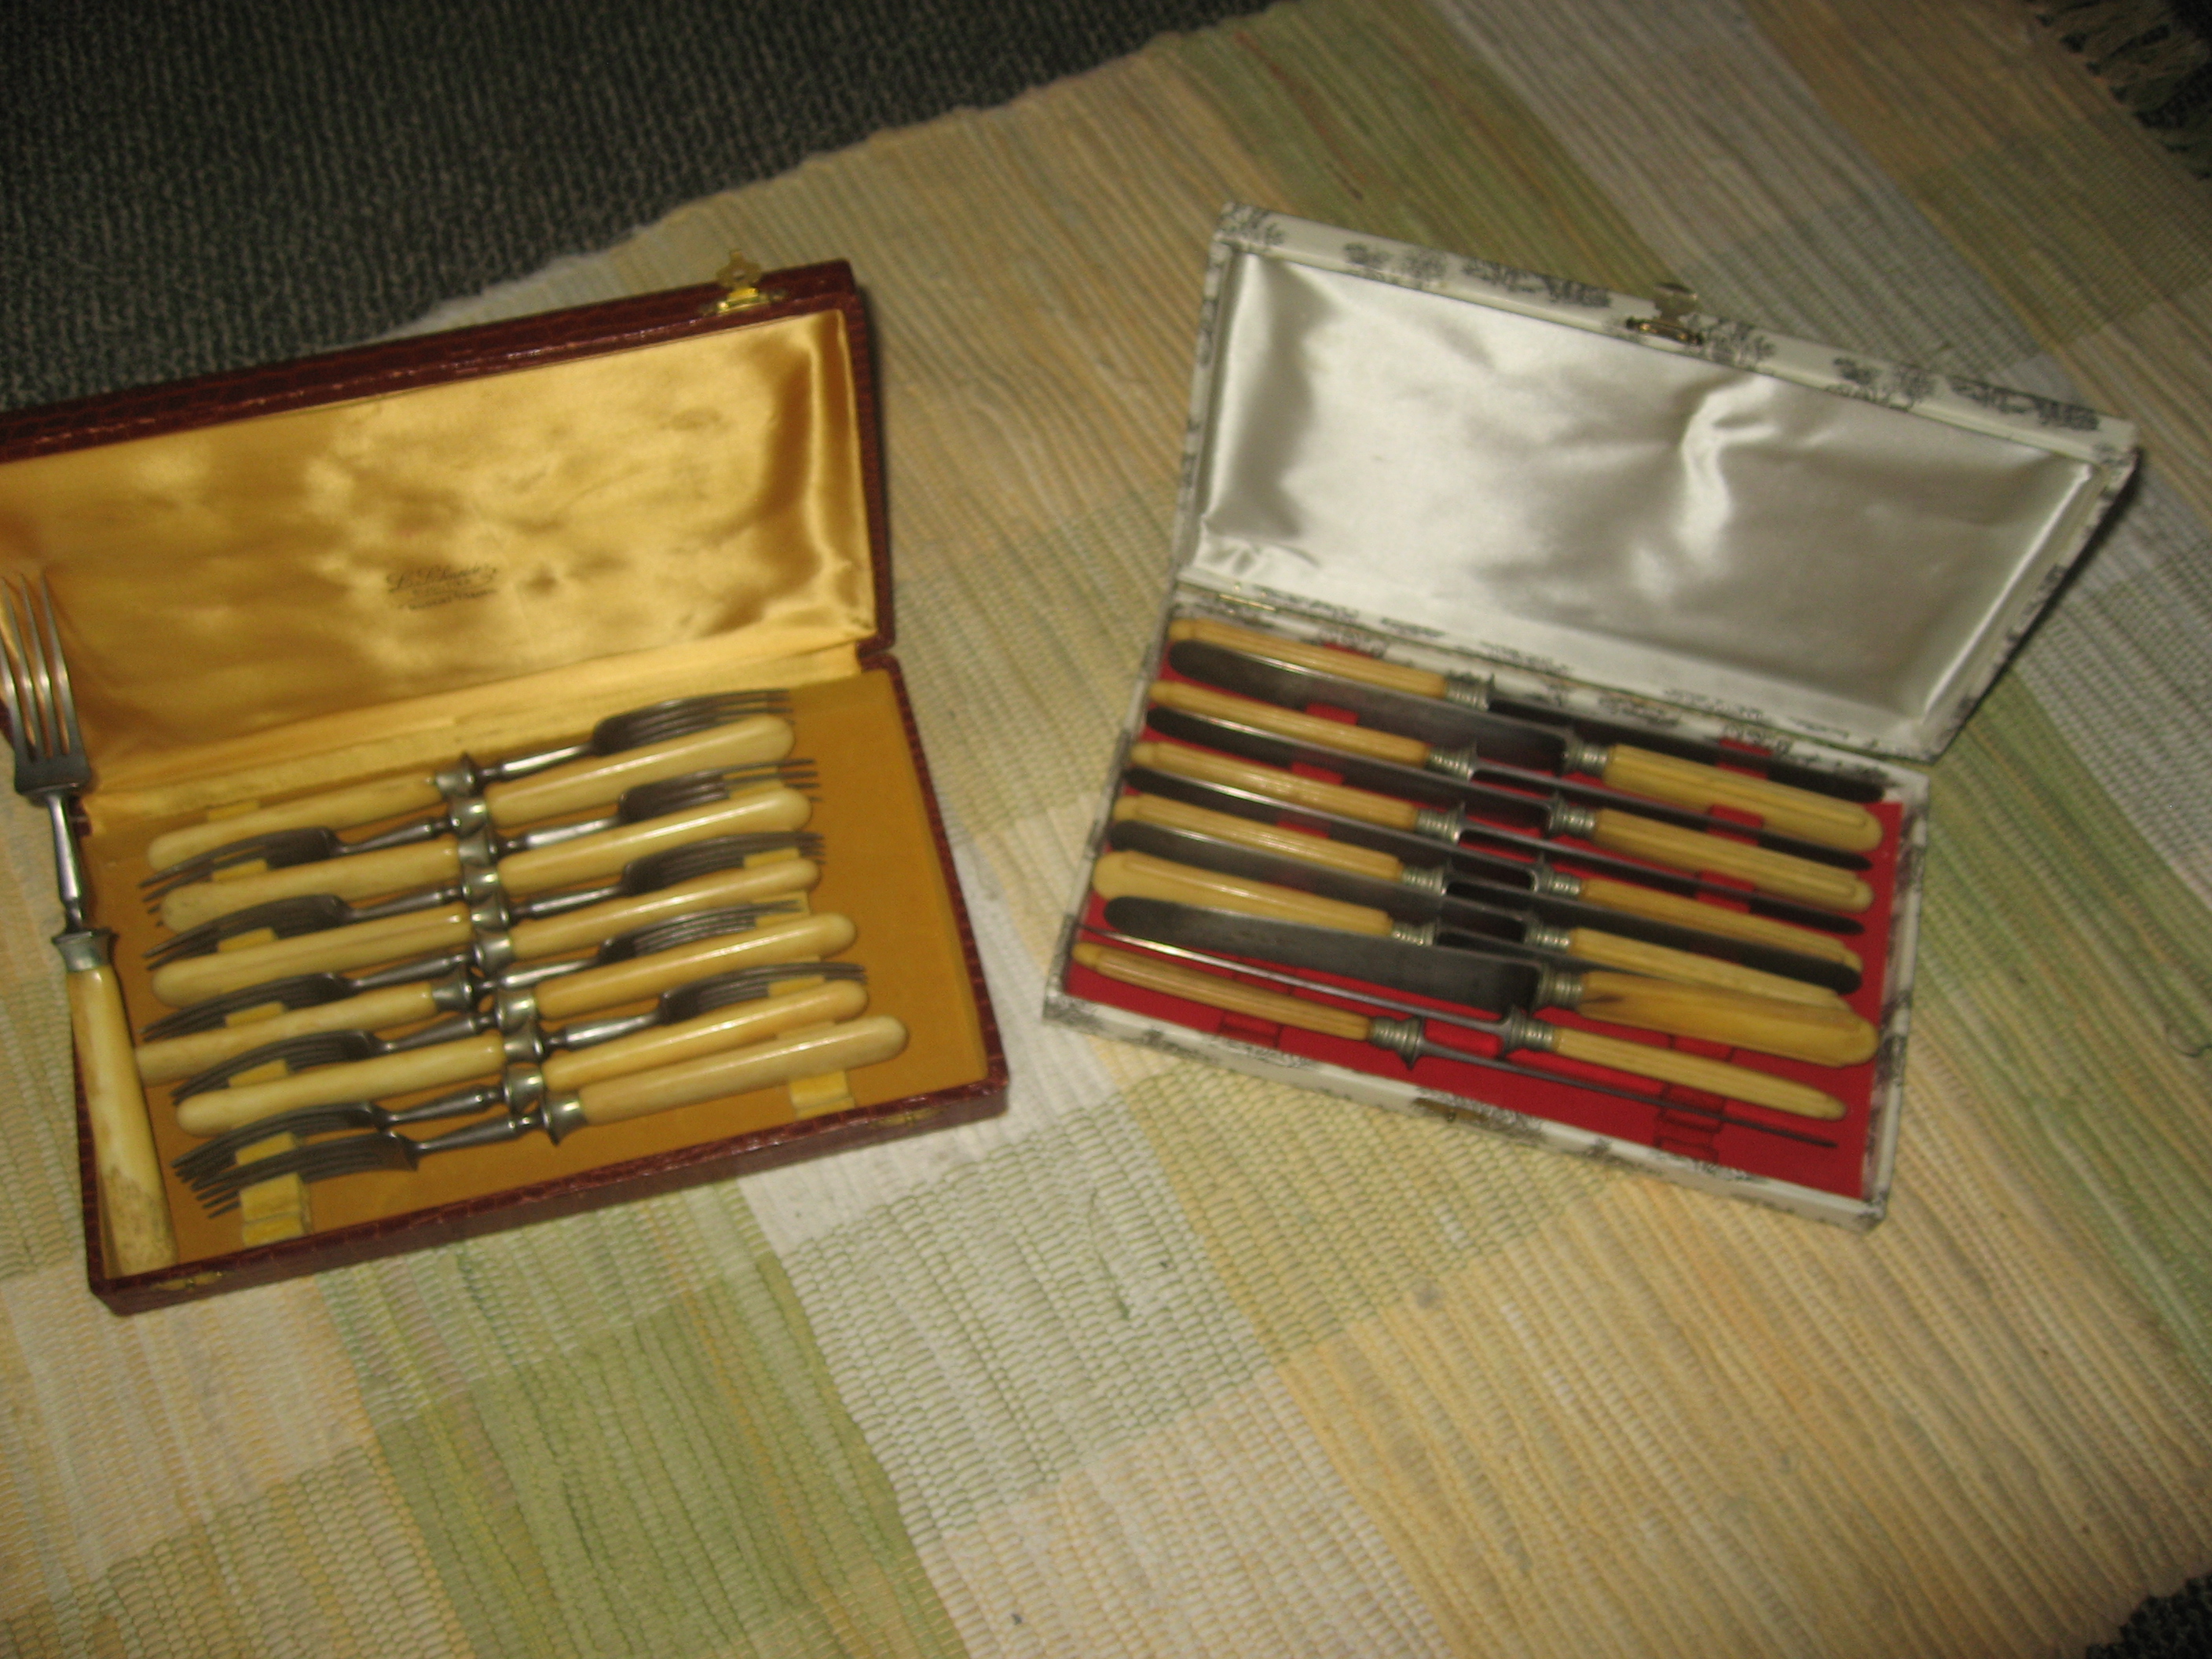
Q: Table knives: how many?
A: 12